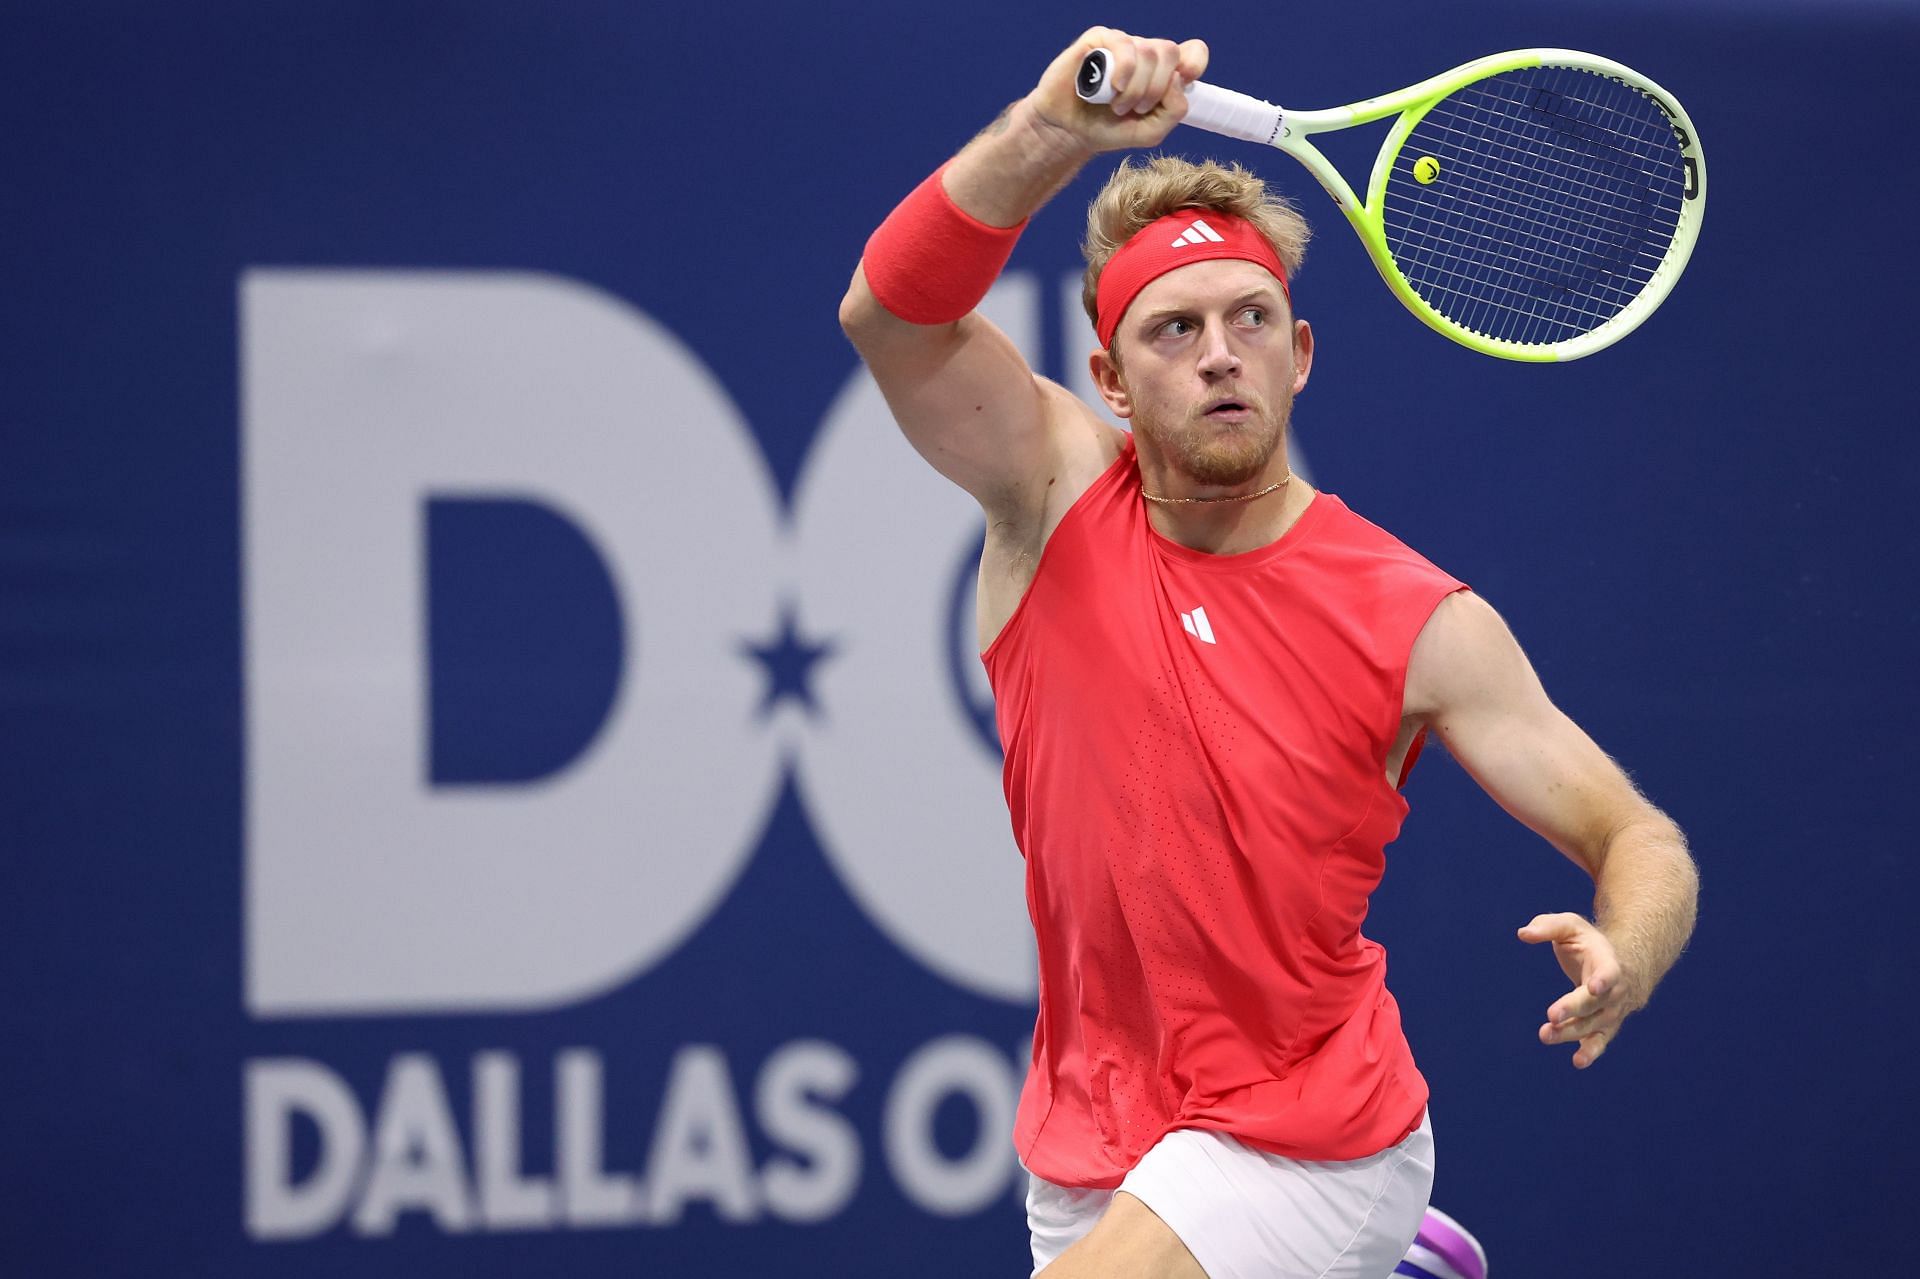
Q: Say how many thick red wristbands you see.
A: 1